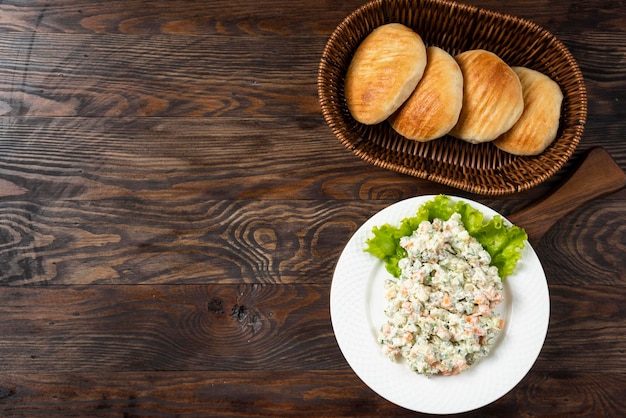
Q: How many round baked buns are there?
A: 4